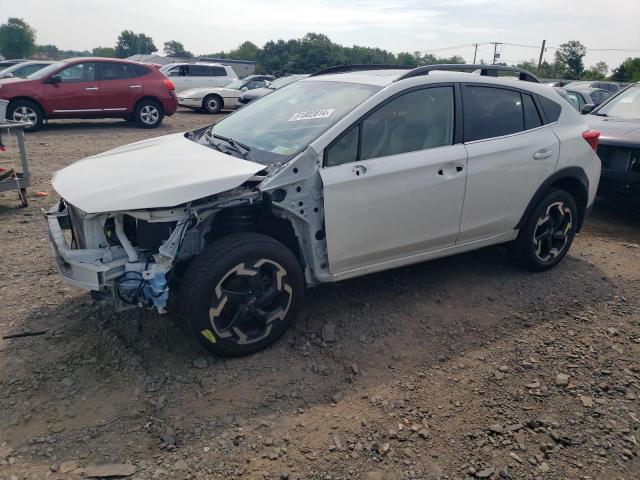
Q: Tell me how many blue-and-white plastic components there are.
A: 1